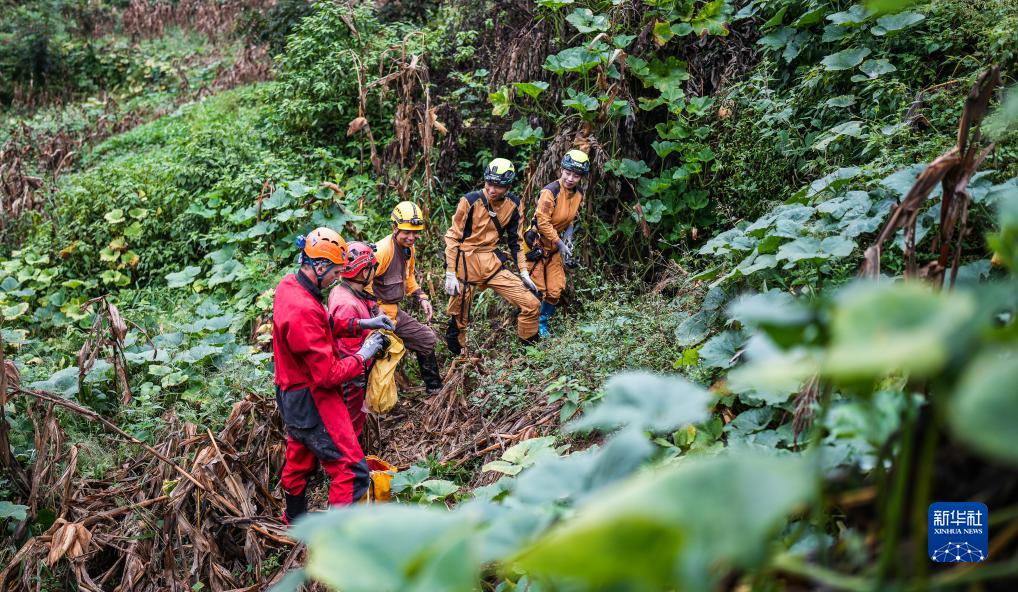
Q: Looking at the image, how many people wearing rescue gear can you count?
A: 5